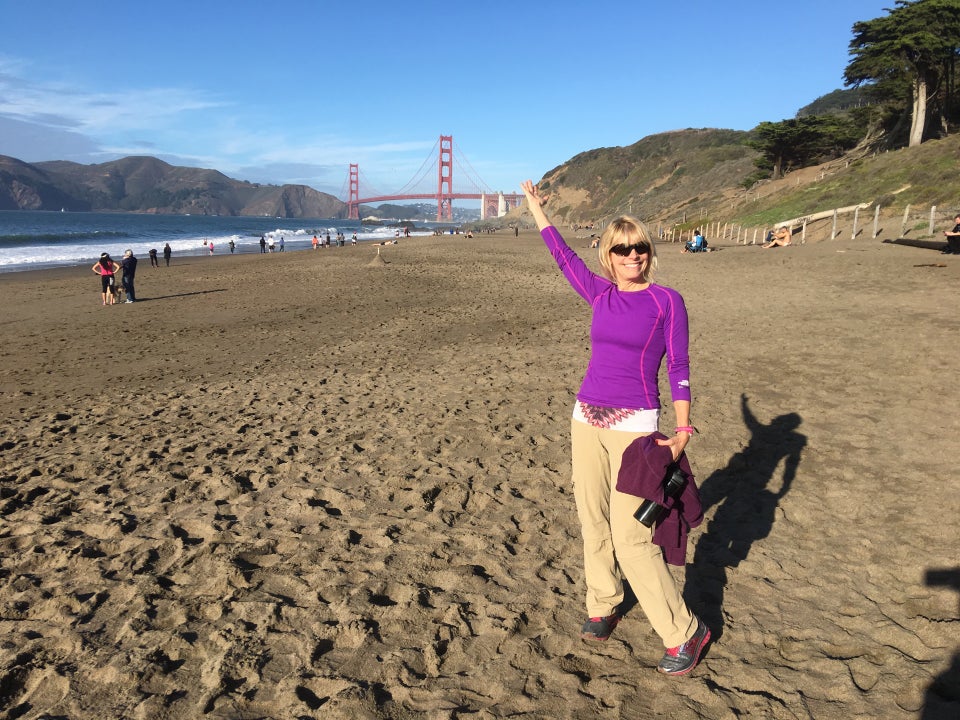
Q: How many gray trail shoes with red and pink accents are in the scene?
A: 2